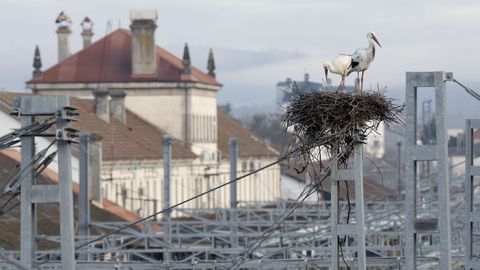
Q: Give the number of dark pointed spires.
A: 3